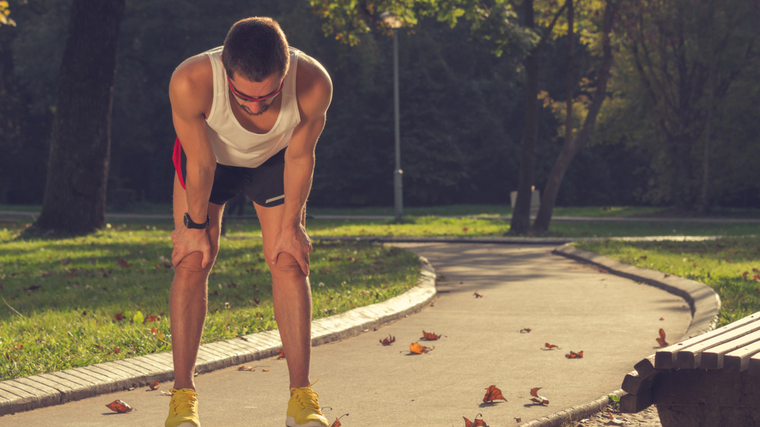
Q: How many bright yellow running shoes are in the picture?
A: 2